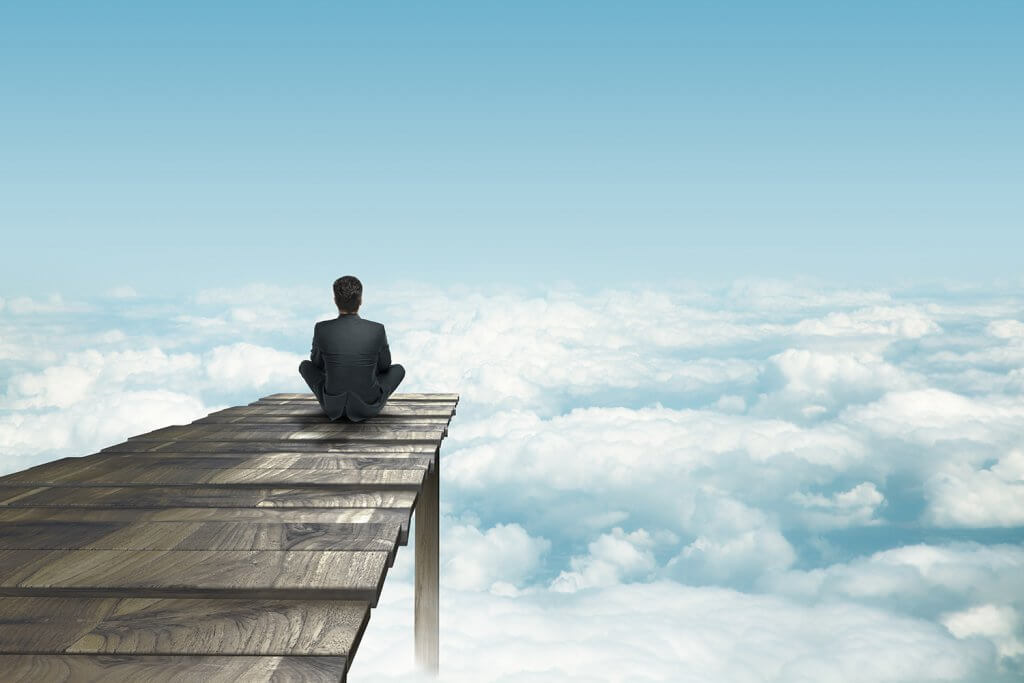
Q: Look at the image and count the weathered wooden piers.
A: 1